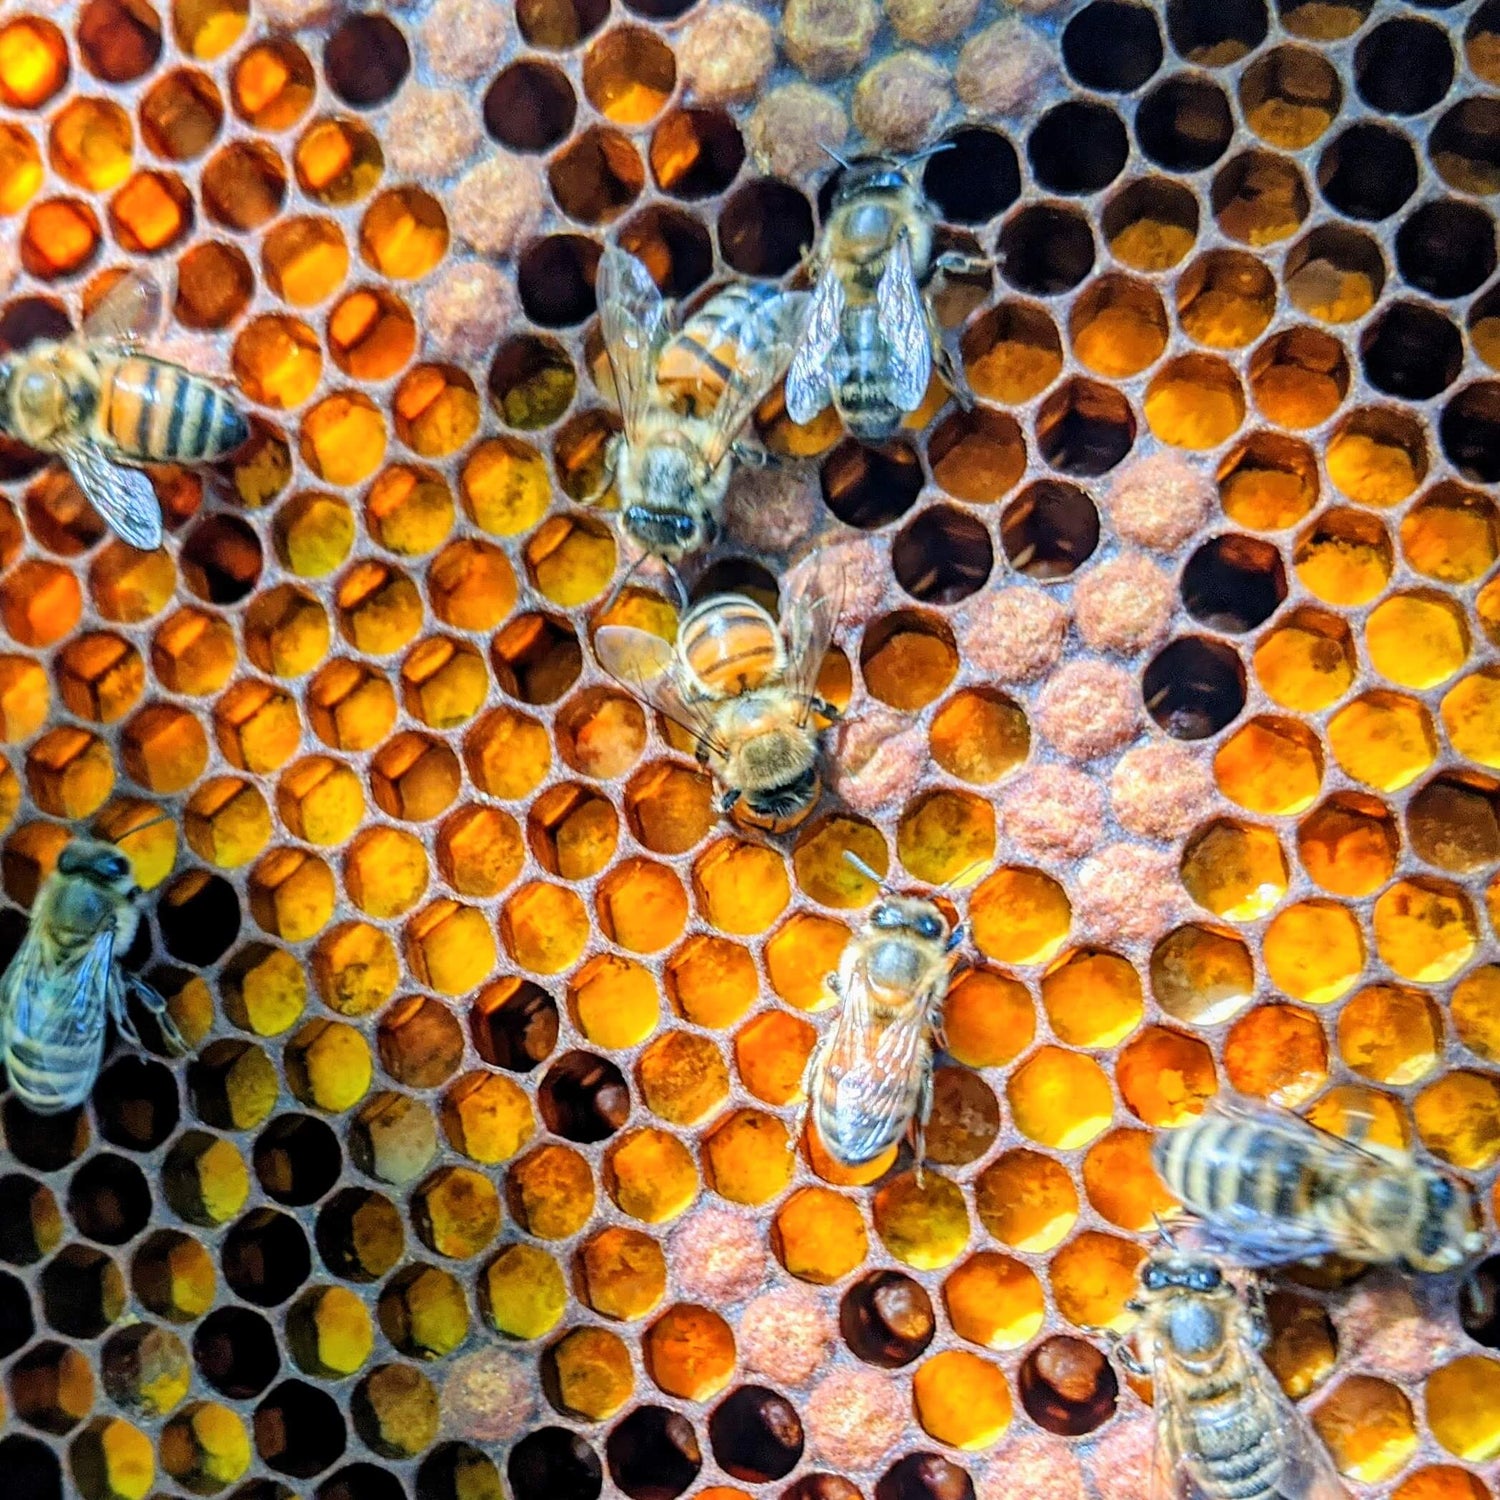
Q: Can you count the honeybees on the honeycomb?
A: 8